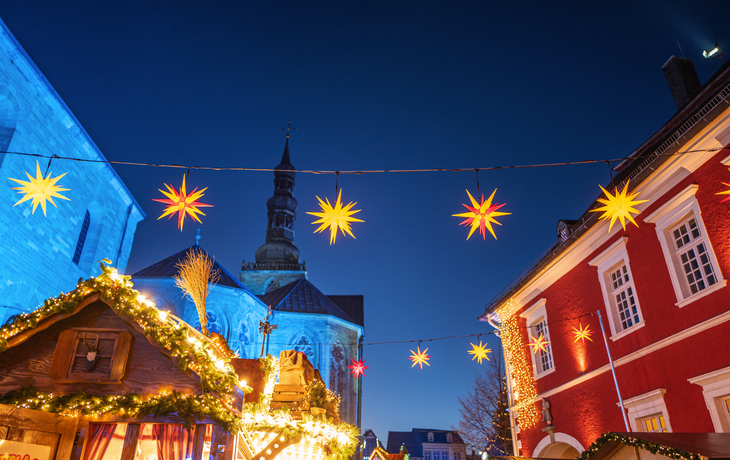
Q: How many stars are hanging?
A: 11